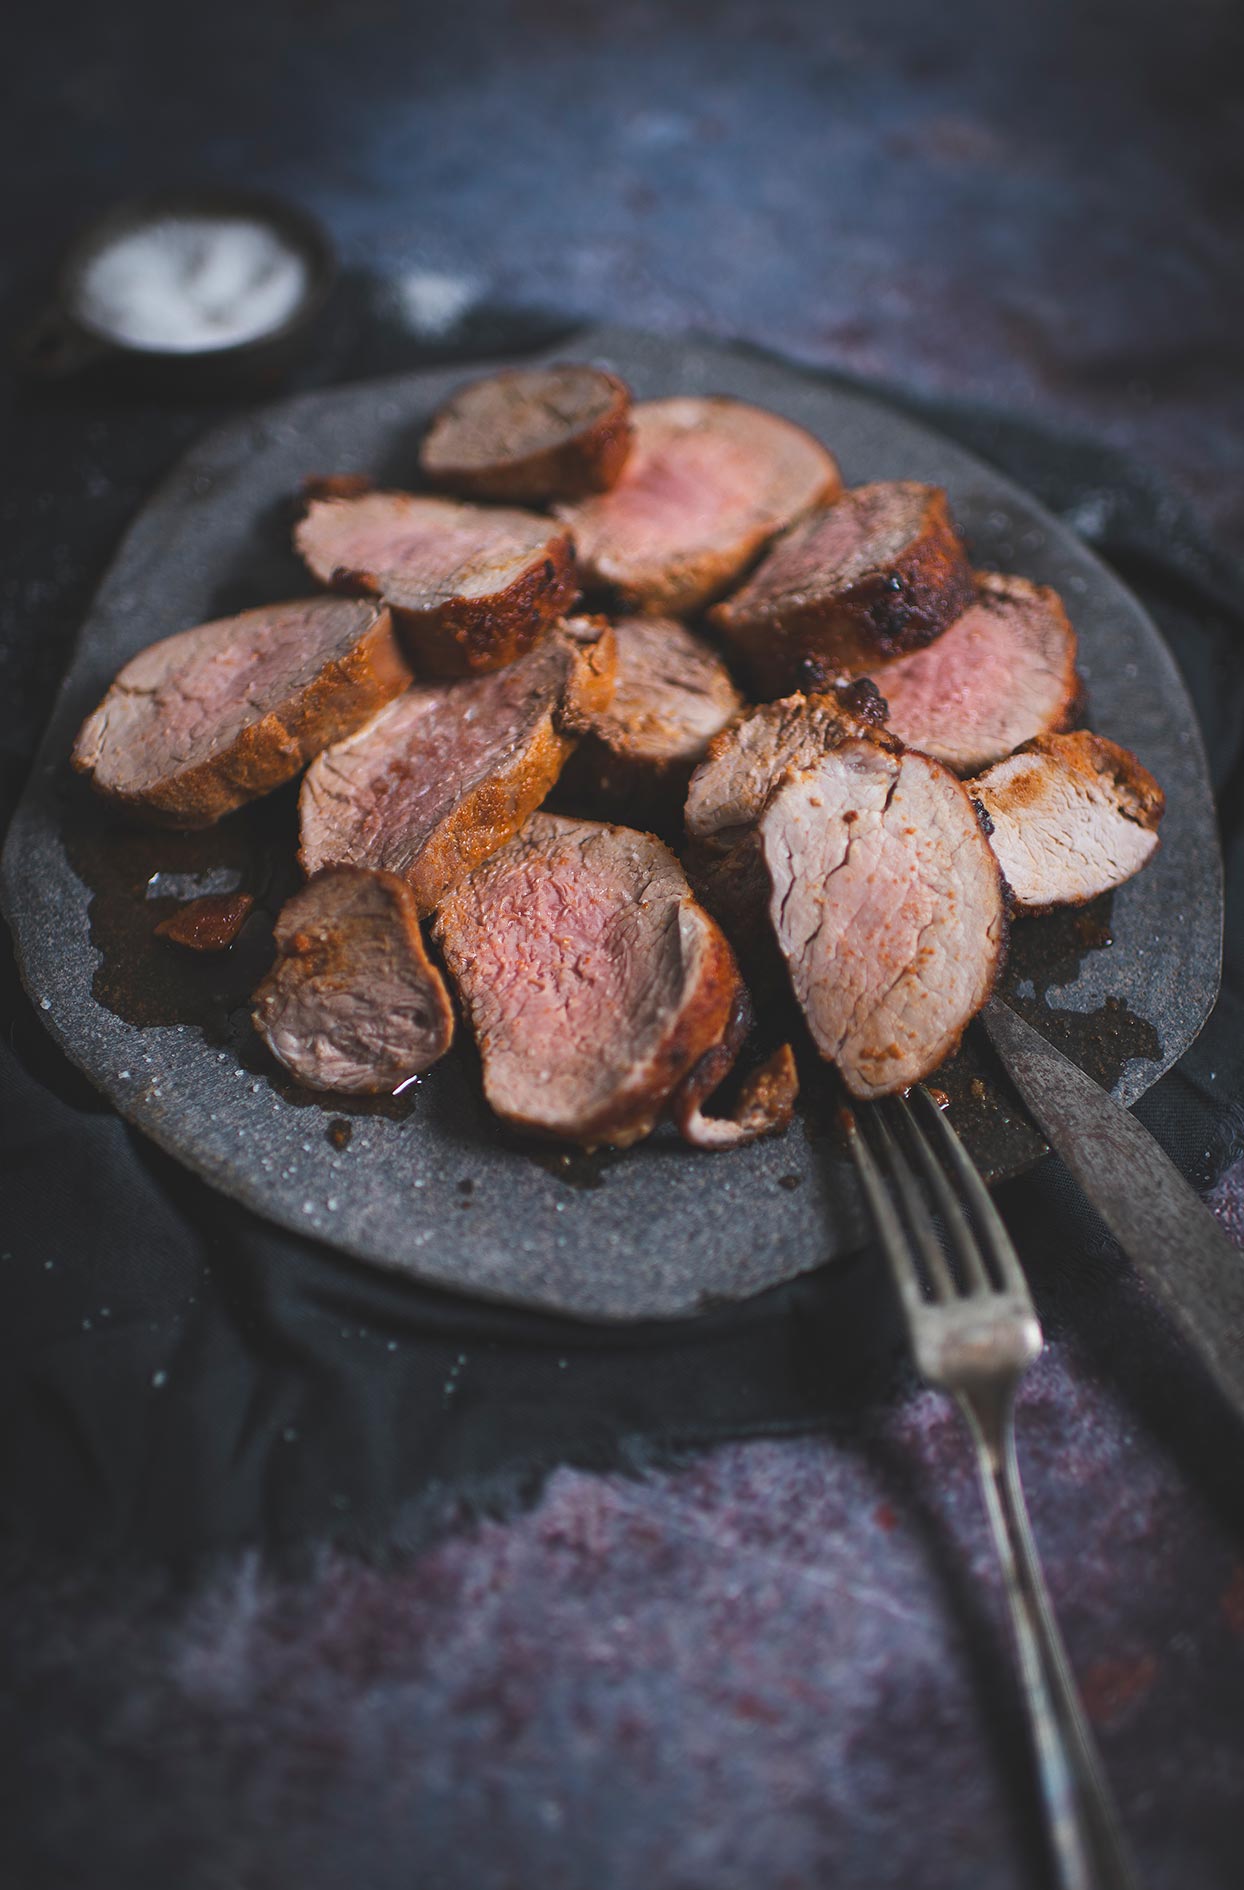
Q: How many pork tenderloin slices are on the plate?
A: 13